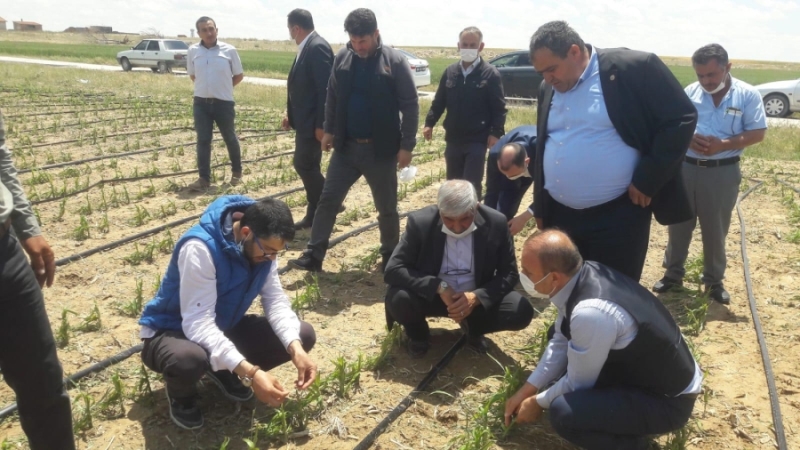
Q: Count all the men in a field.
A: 11